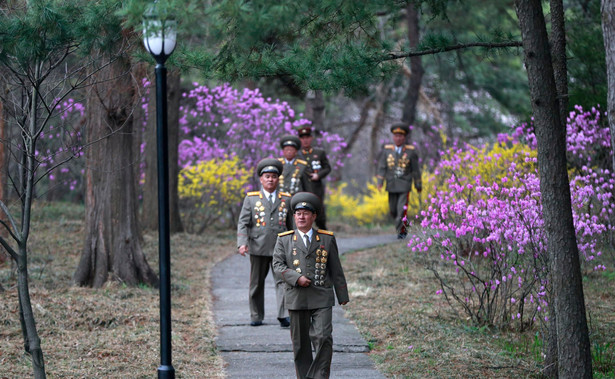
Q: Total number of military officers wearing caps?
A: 5